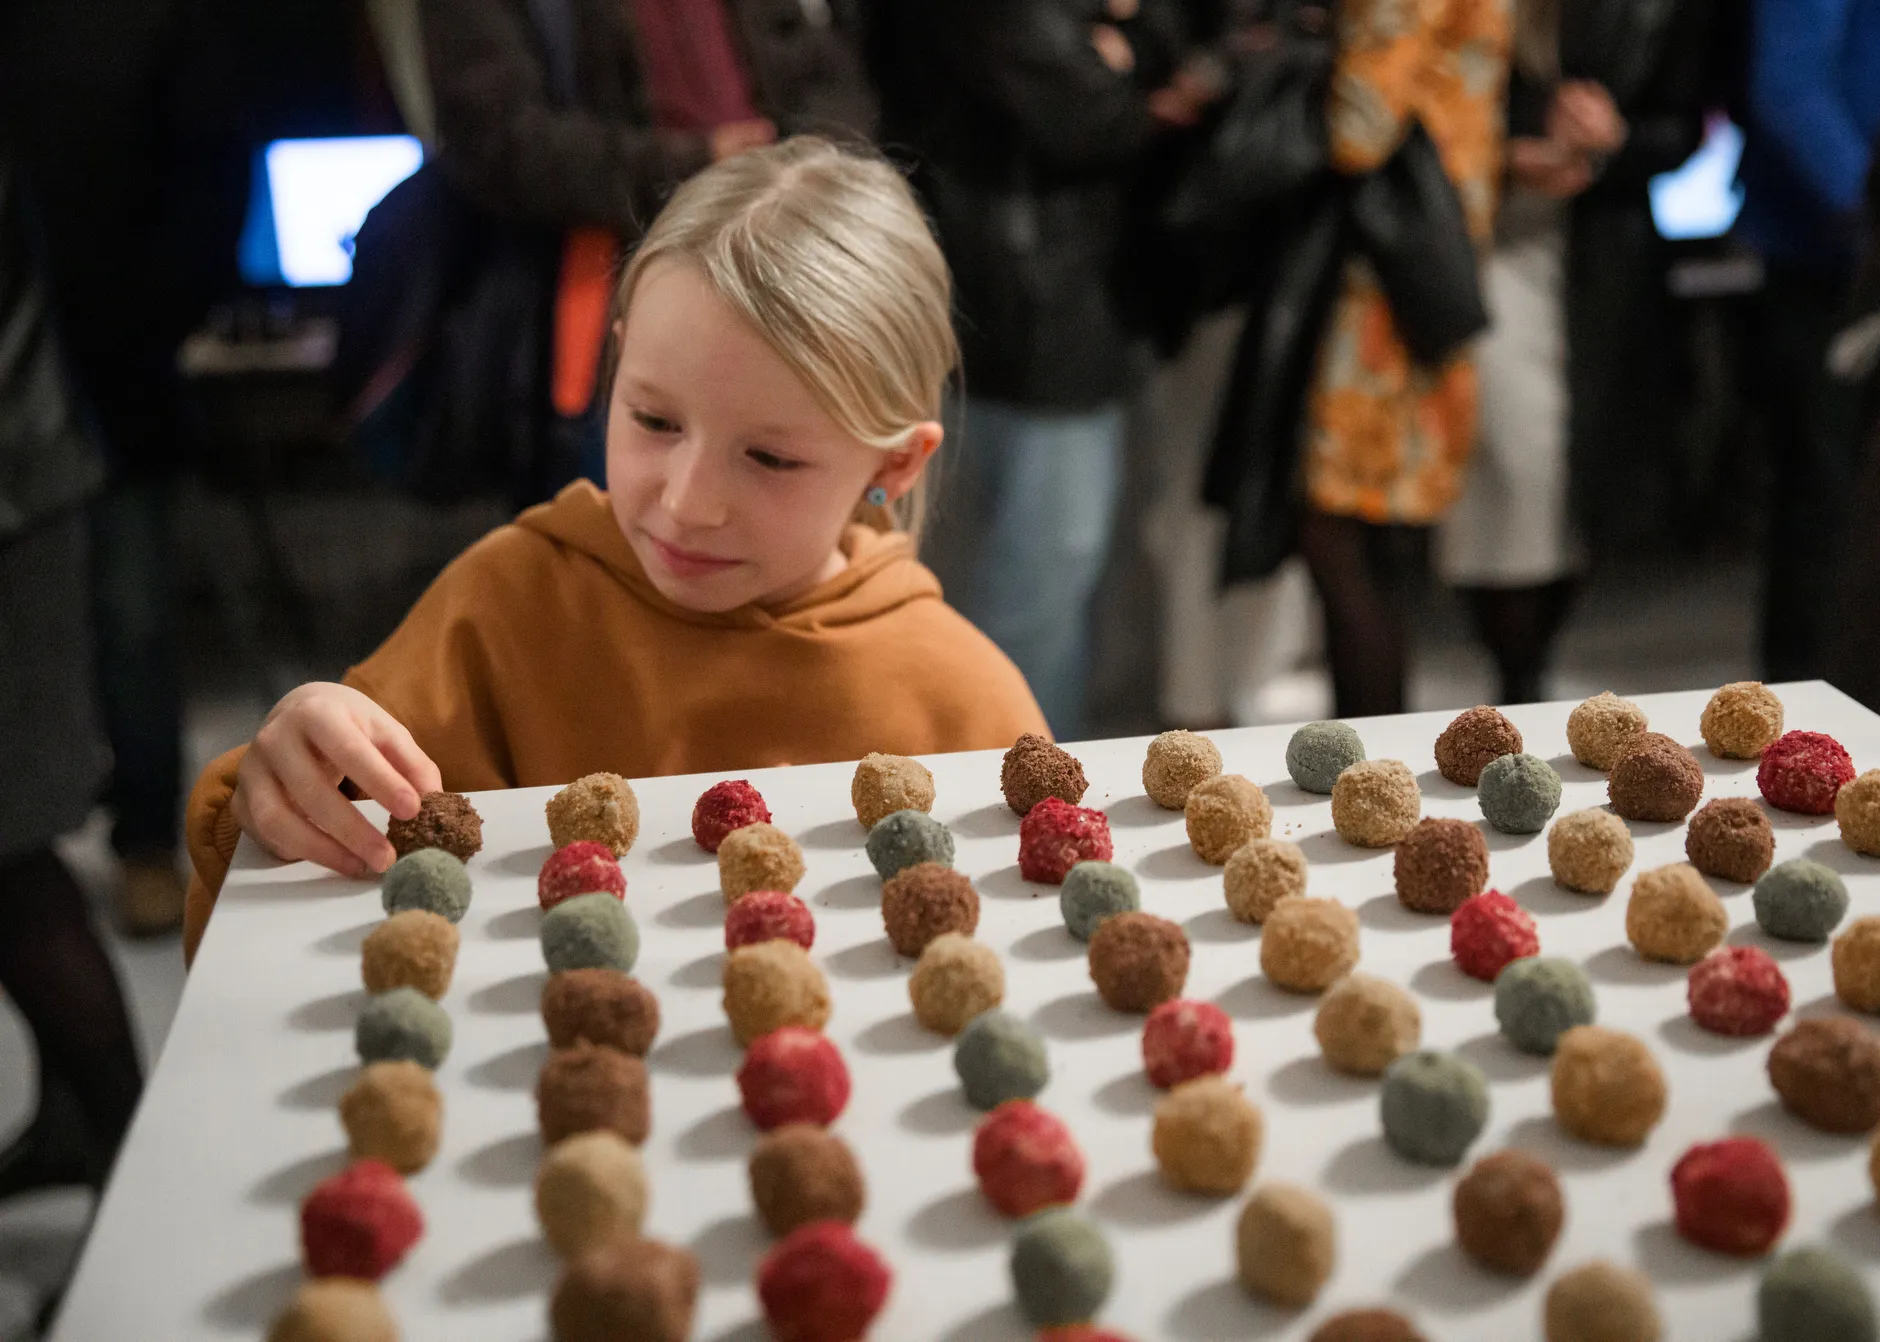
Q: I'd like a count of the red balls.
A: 14